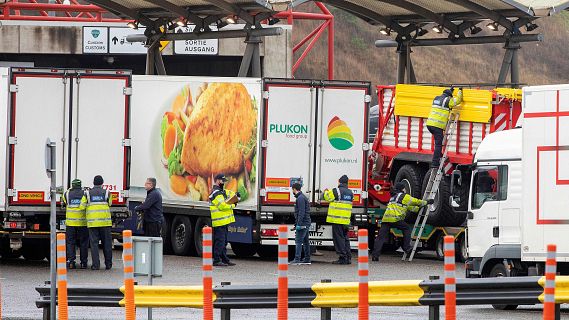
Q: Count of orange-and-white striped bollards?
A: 7